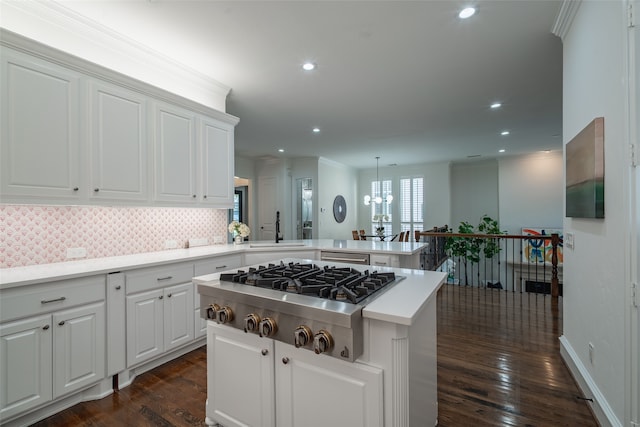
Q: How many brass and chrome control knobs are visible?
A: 6